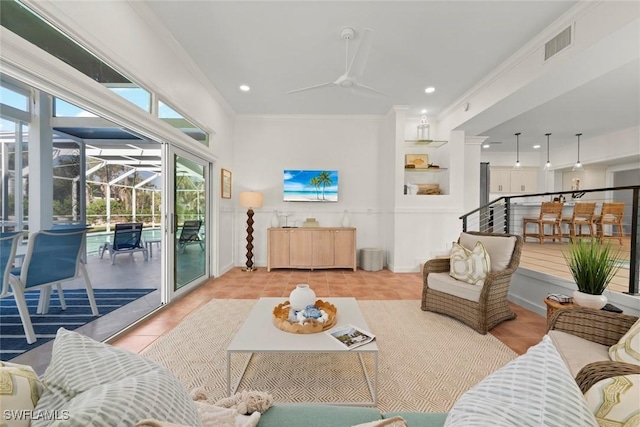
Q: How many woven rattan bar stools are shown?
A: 3